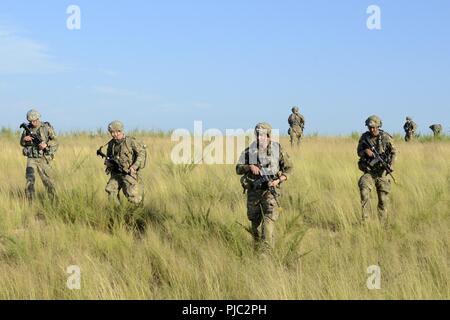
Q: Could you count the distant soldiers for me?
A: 3